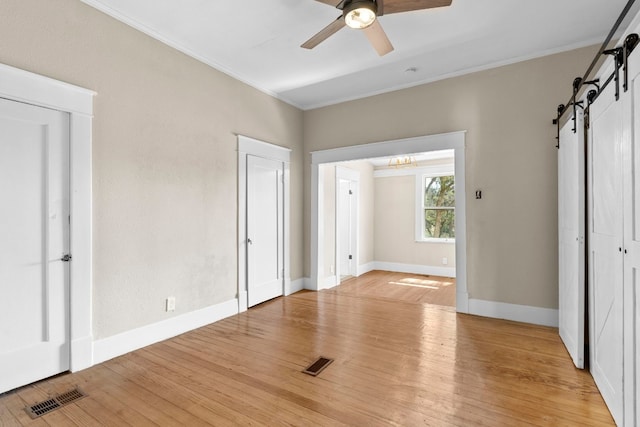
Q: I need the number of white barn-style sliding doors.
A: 3